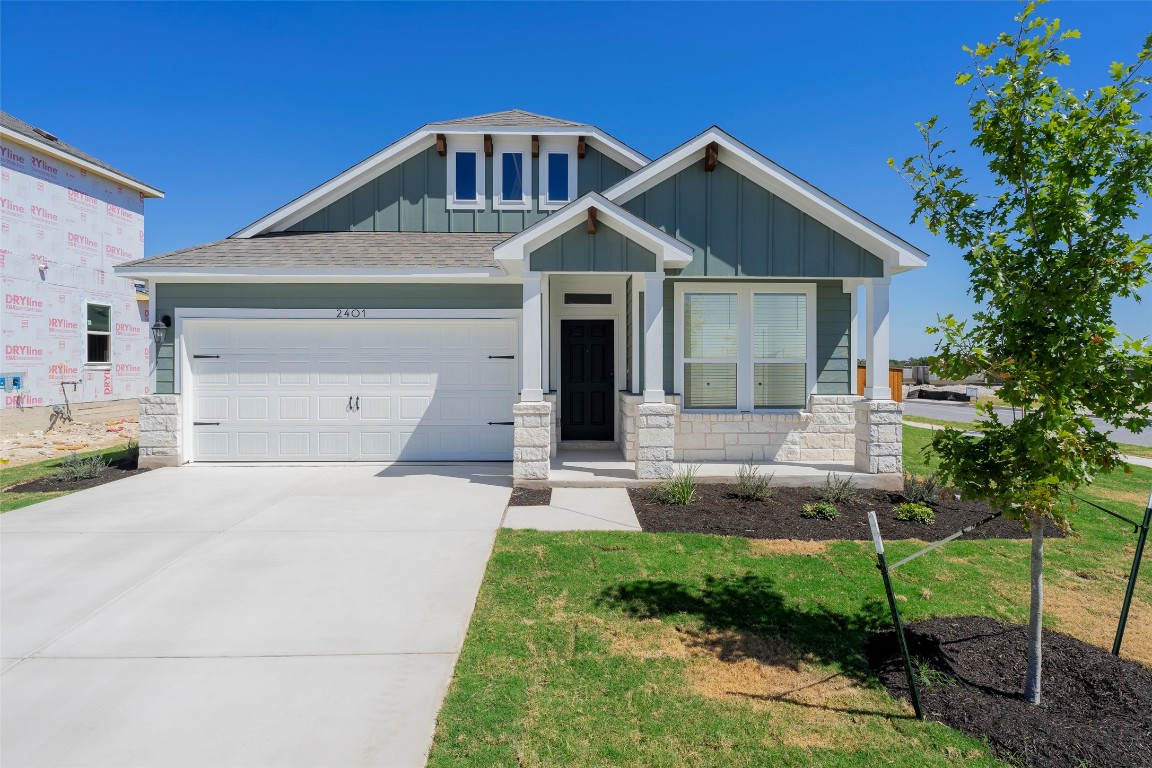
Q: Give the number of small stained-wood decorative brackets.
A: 6